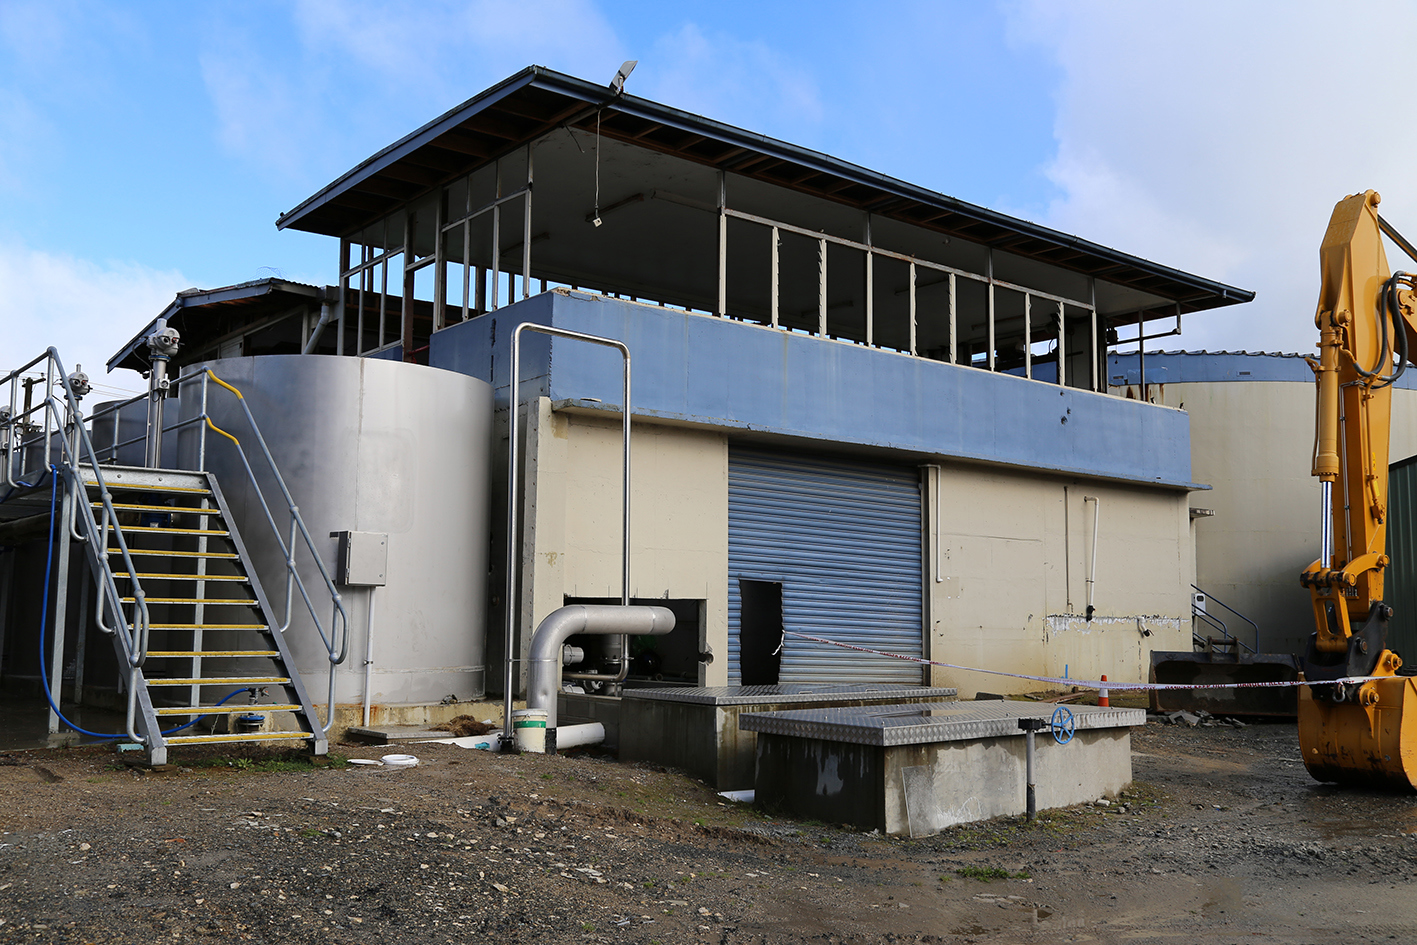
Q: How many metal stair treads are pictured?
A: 11